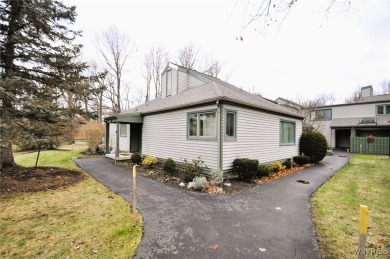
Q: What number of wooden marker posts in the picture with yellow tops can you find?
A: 2